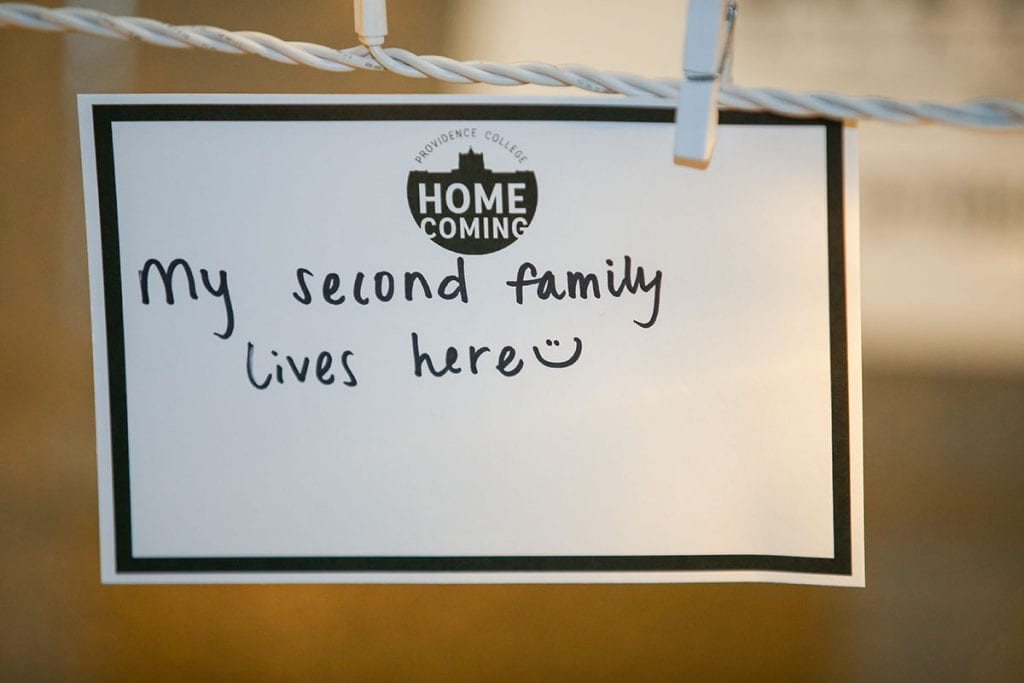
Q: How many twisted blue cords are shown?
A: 0